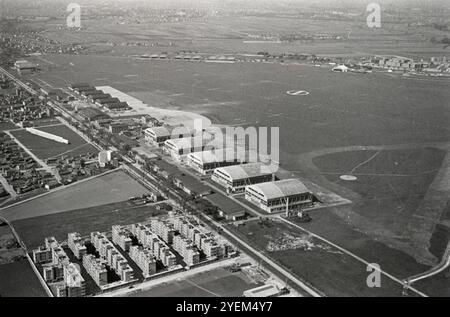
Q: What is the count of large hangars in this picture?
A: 5